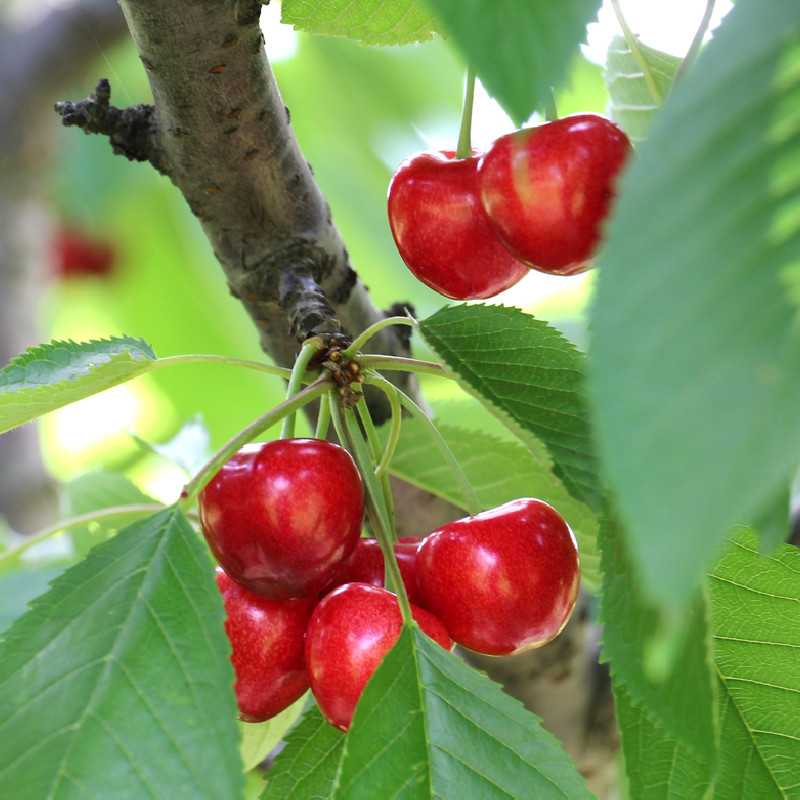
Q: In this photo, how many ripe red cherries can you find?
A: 7